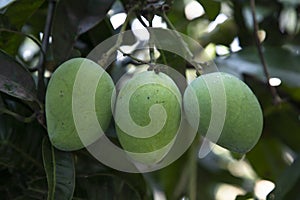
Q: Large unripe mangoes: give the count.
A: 3